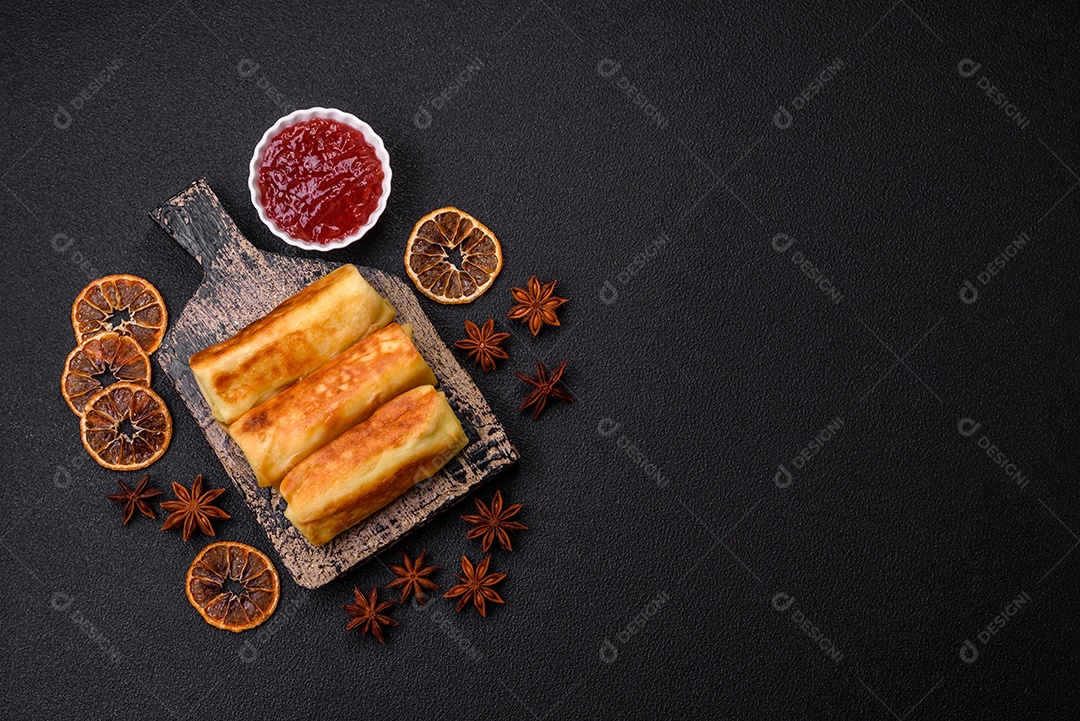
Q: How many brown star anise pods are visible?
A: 9